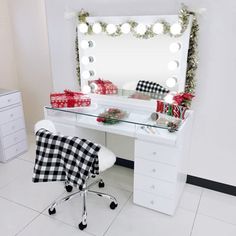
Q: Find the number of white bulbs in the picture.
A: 15